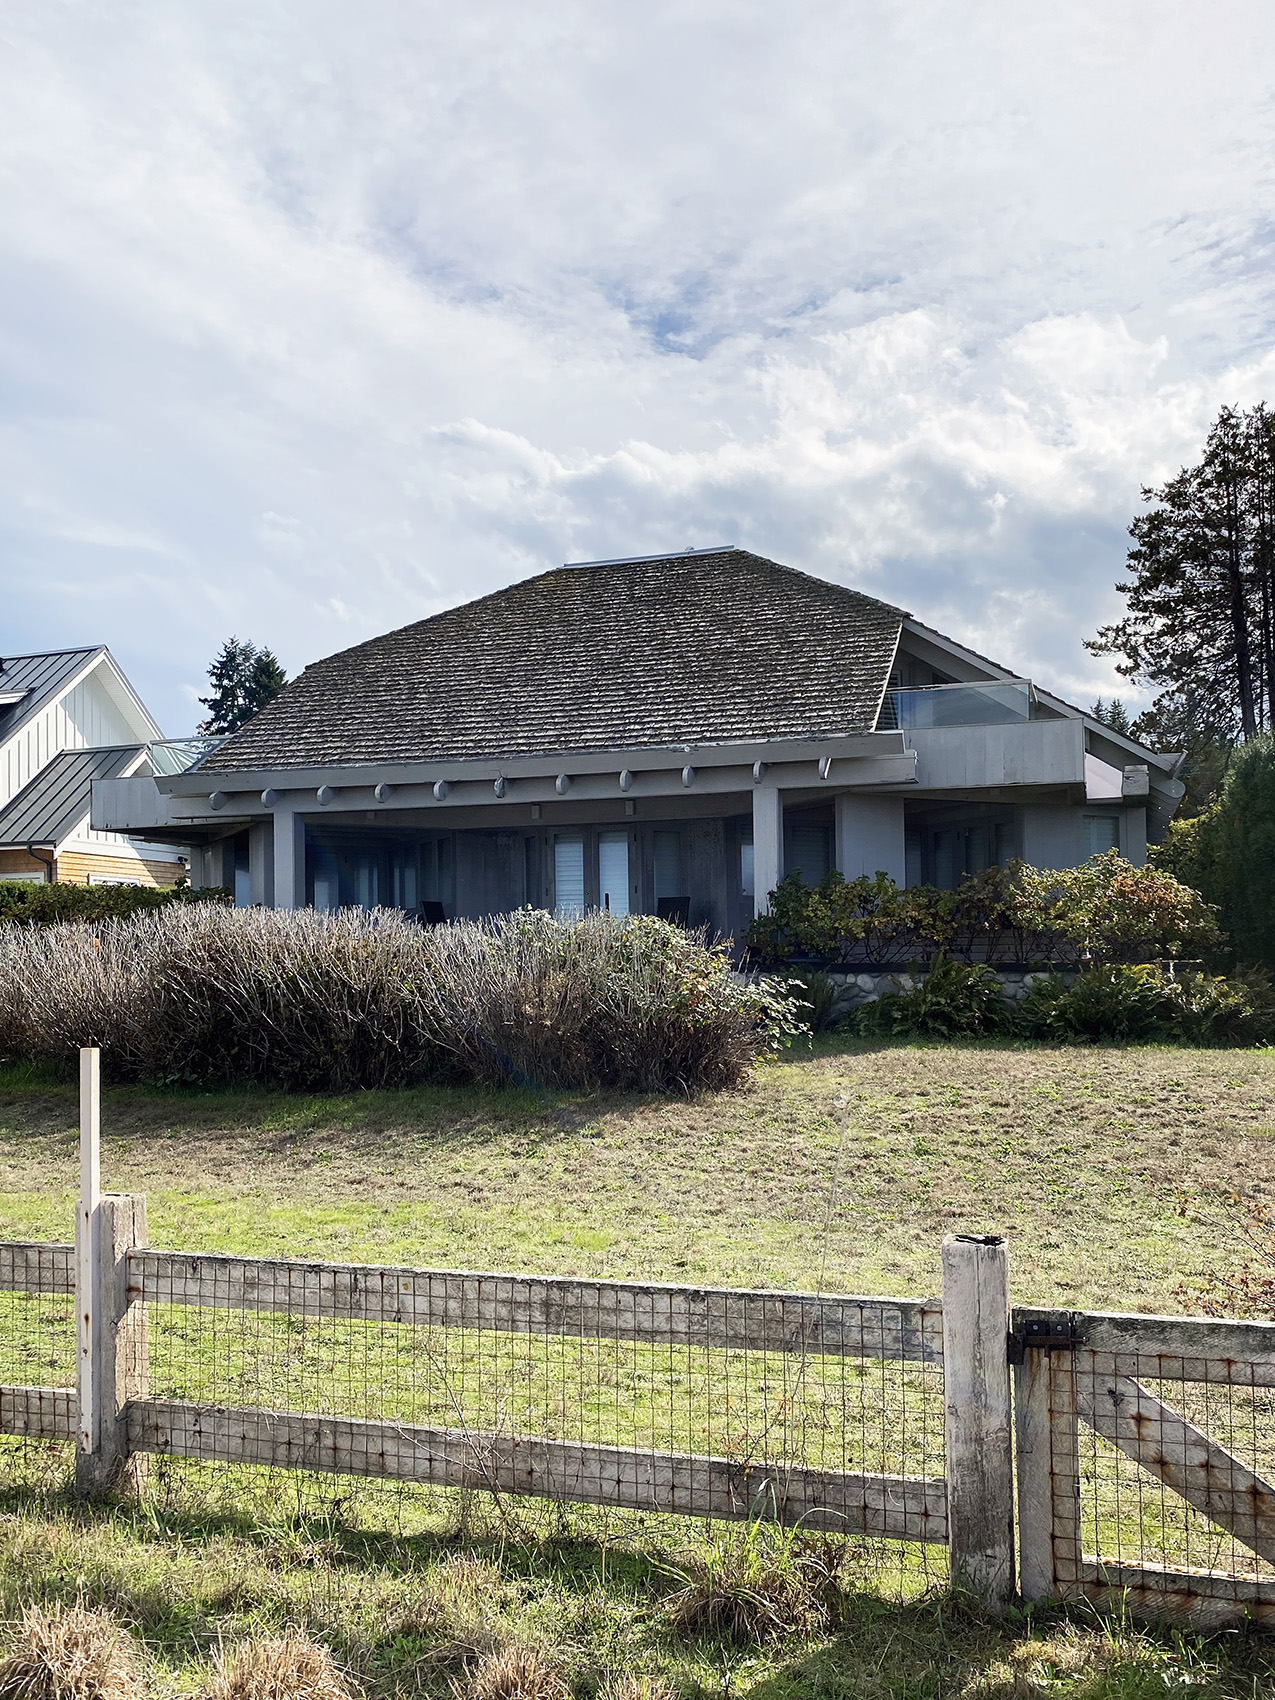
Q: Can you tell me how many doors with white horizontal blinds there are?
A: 2